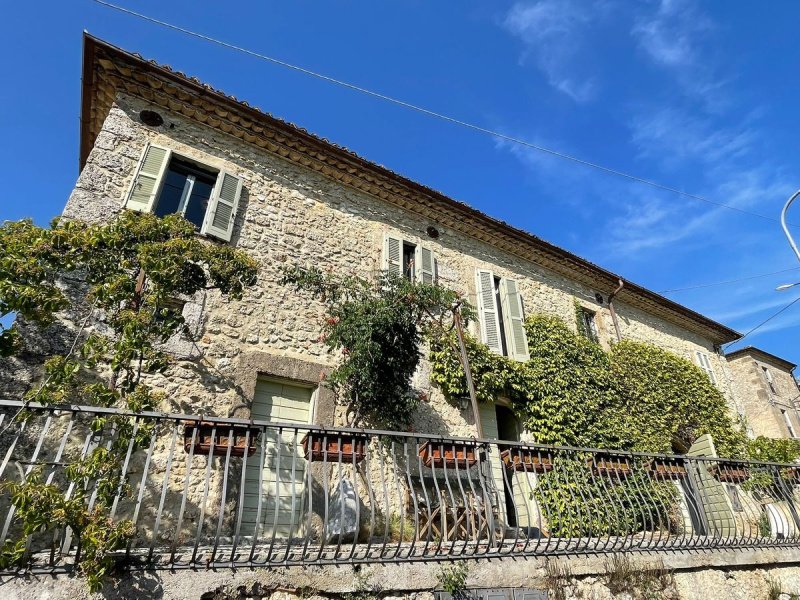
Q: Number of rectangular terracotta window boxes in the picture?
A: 8